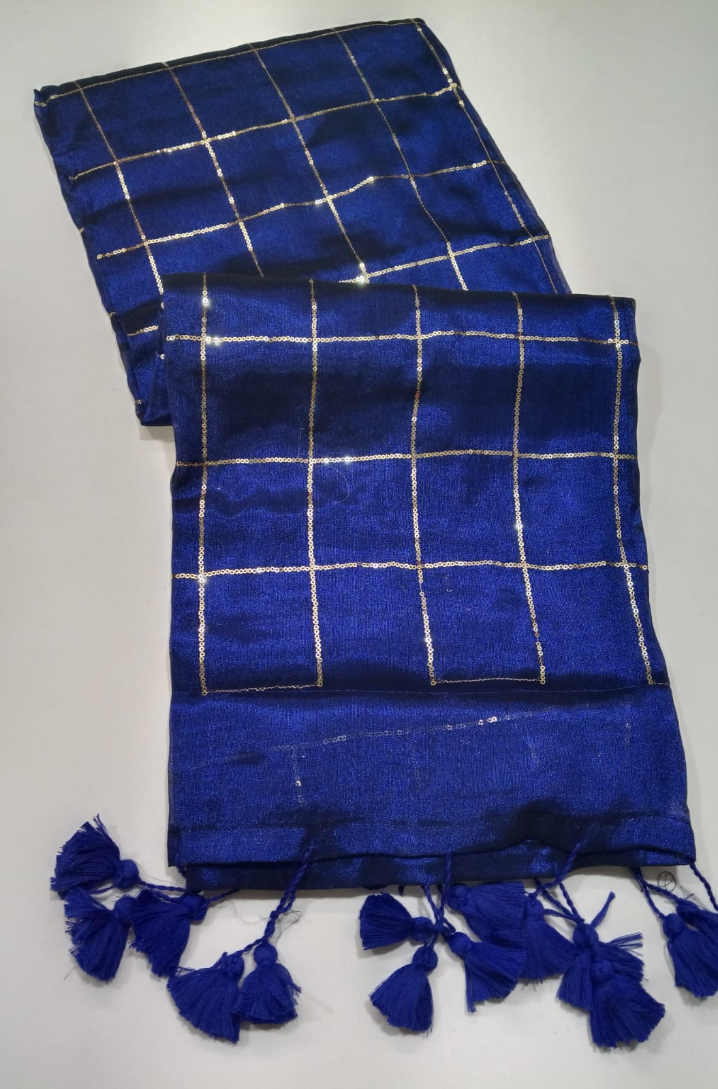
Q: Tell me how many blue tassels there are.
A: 14